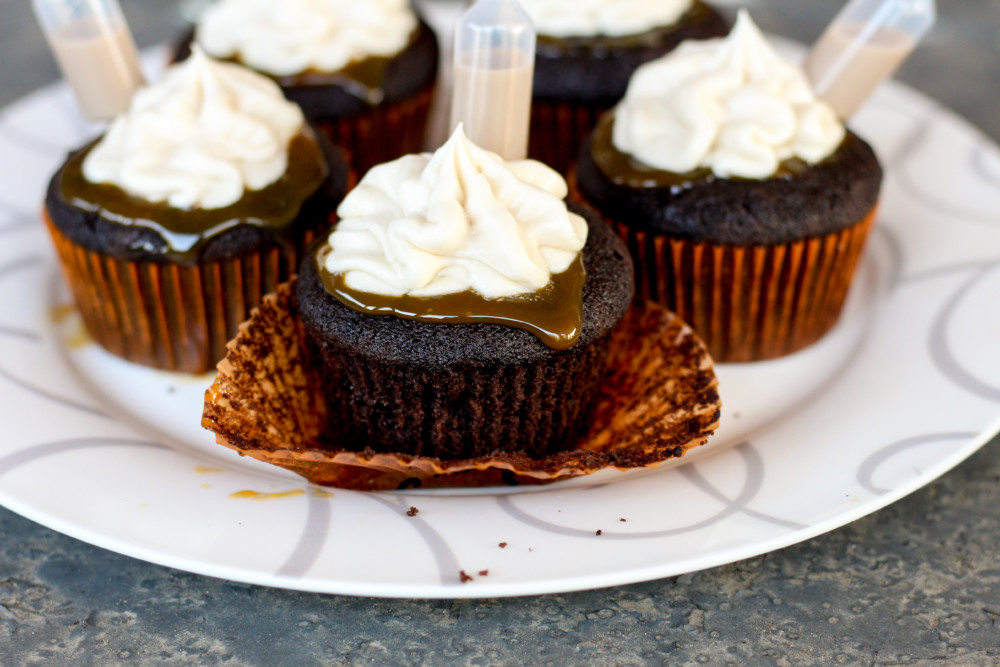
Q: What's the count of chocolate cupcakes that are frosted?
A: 5